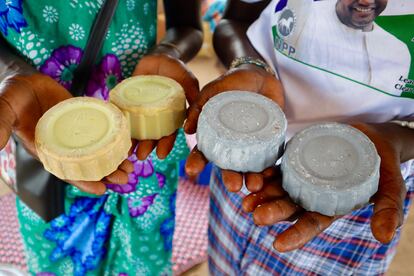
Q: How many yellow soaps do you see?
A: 2